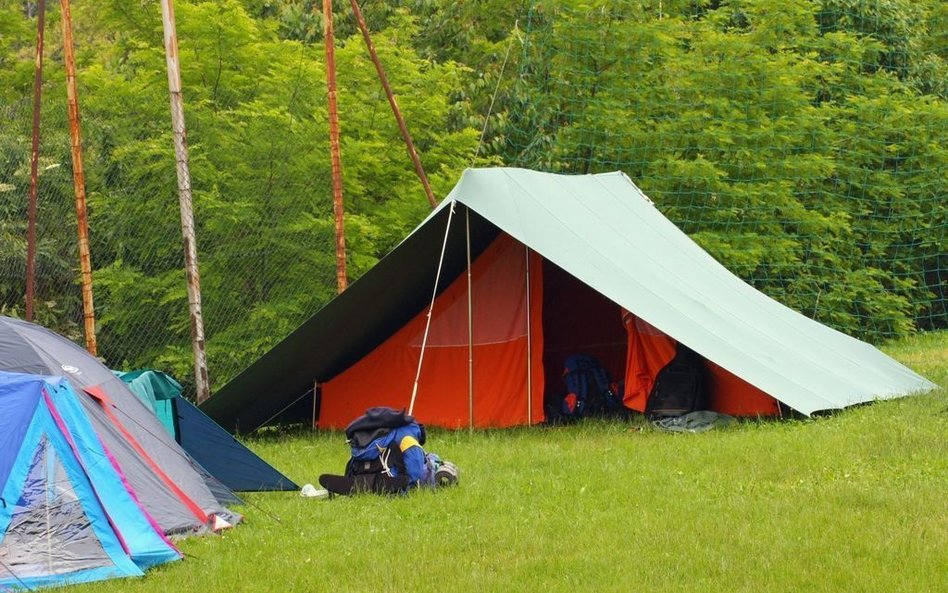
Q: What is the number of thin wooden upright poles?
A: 5